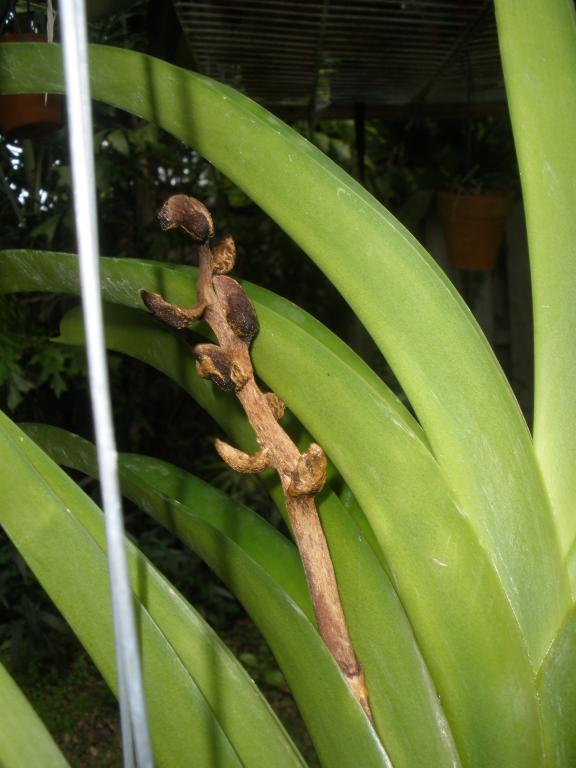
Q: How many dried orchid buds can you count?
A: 8